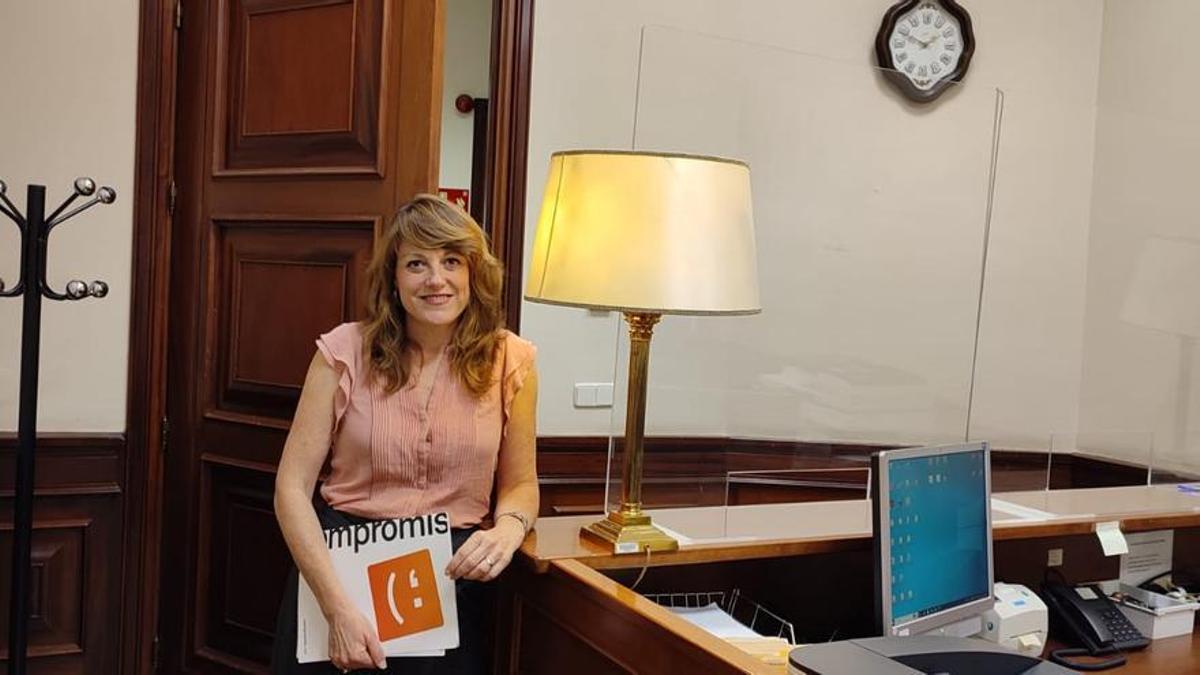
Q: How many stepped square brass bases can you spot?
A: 1